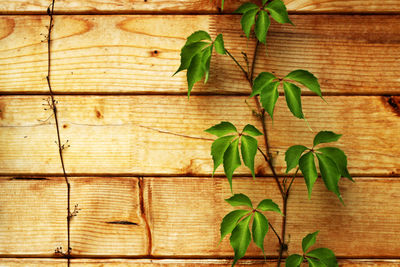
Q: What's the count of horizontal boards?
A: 5